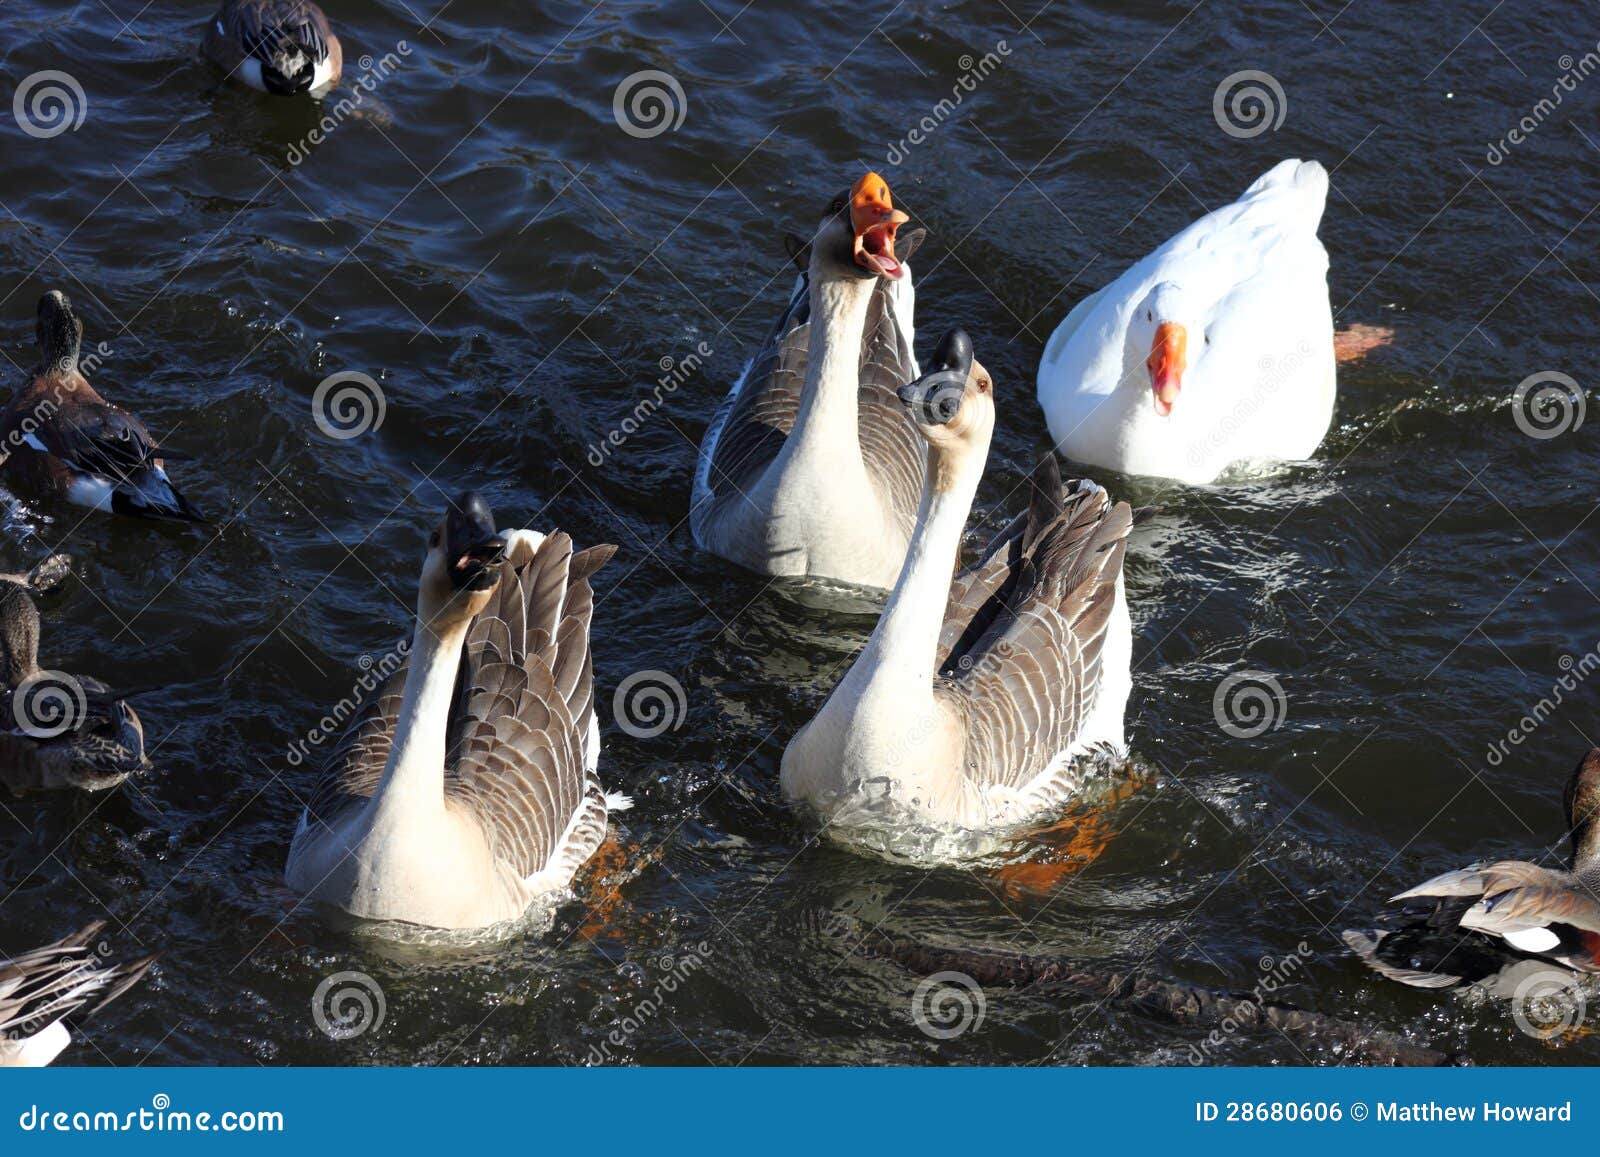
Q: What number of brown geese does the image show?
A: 3